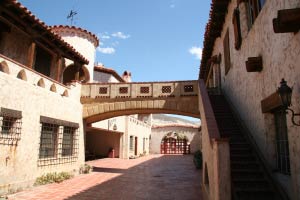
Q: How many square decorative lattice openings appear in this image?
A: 5